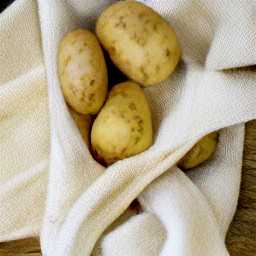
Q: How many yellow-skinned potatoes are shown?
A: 5